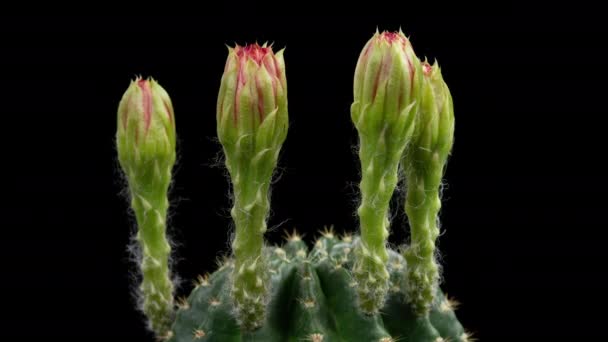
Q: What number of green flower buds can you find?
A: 4